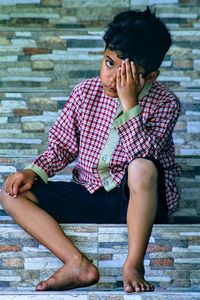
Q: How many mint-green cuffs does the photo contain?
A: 2